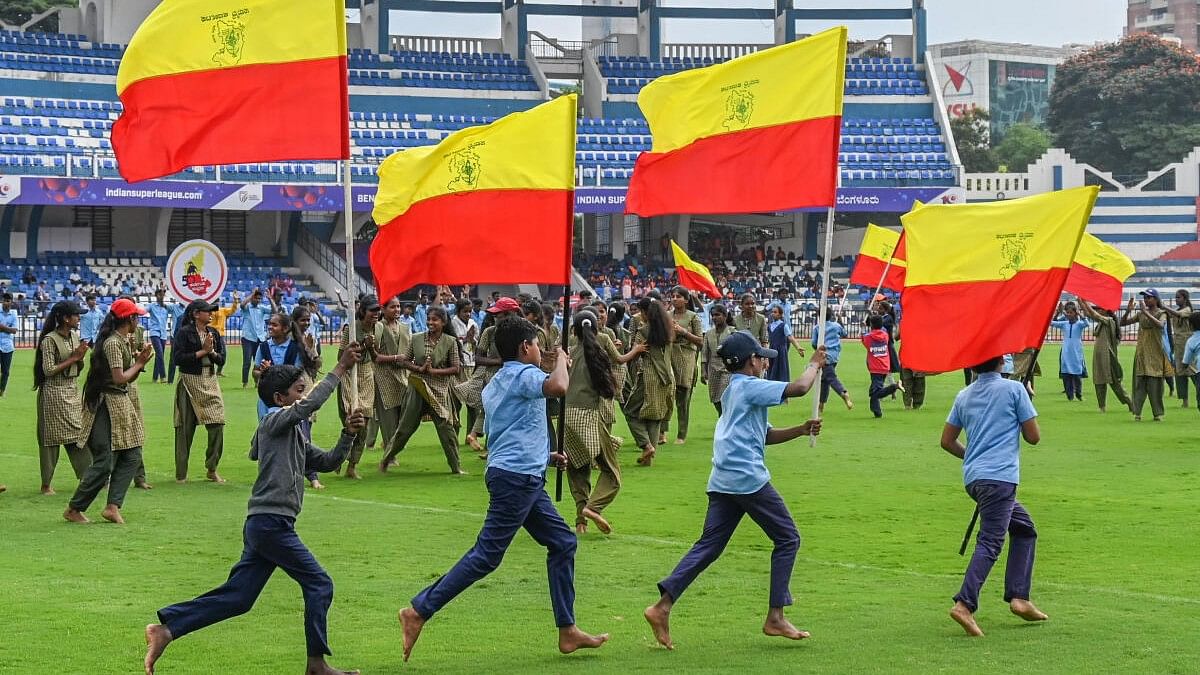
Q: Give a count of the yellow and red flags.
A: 8